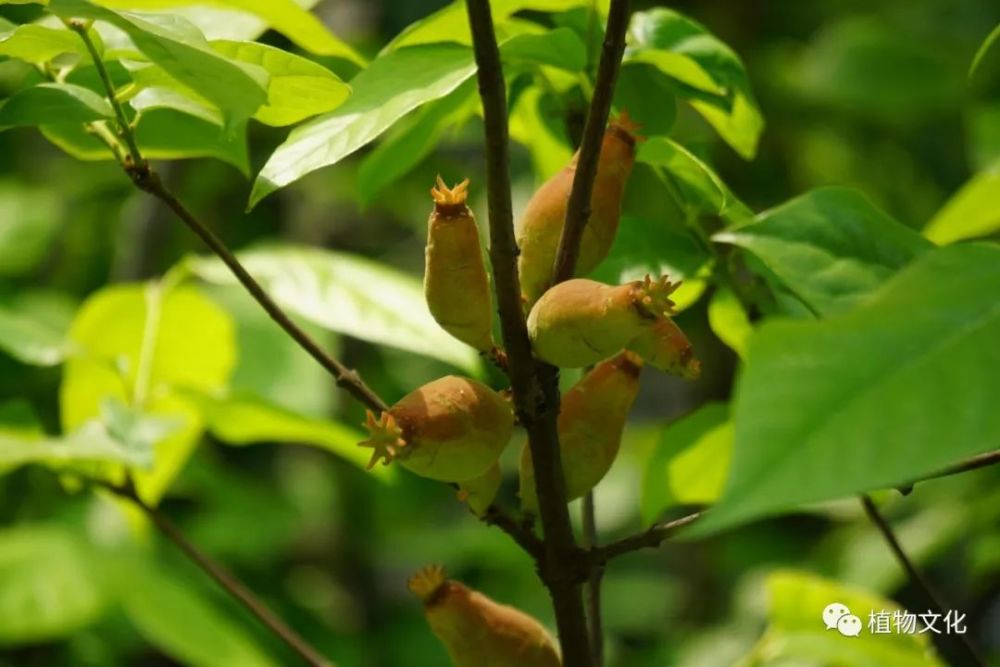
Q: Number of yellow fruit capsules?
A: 8